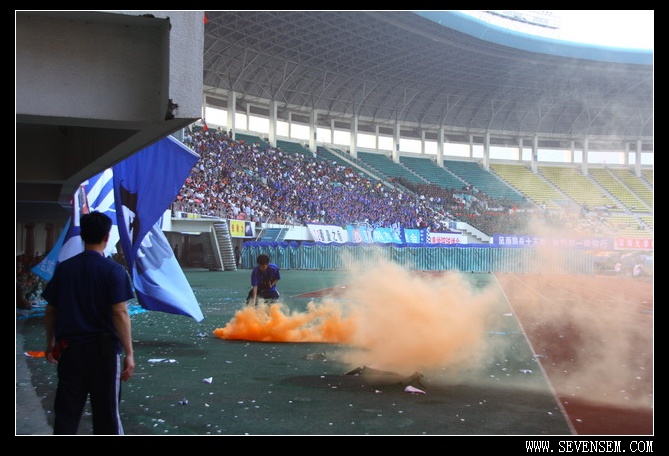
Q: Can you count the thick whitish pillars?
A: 10